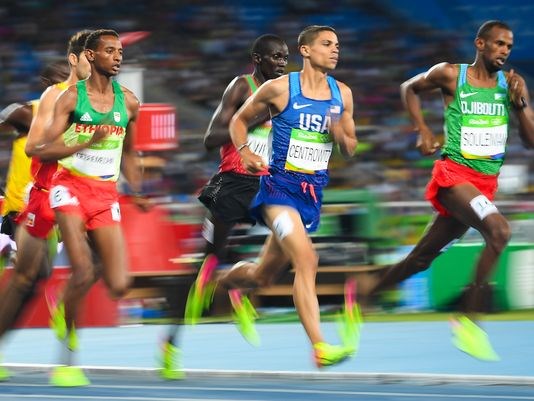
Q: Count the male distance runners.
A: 6